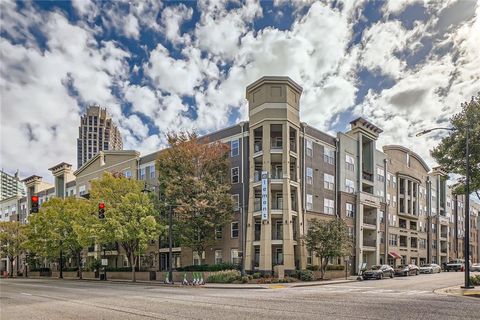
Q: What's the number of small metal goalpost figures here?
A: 0